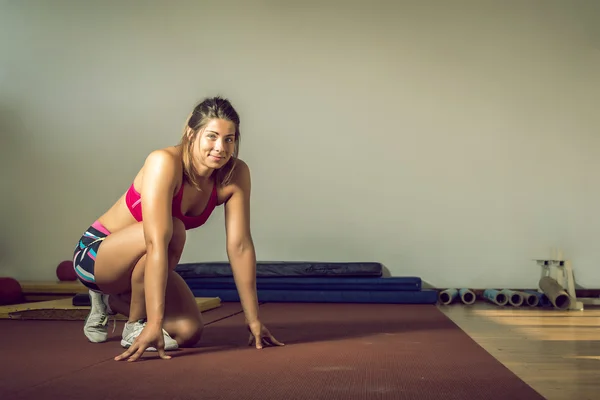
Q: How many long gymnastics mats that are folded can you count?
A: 3